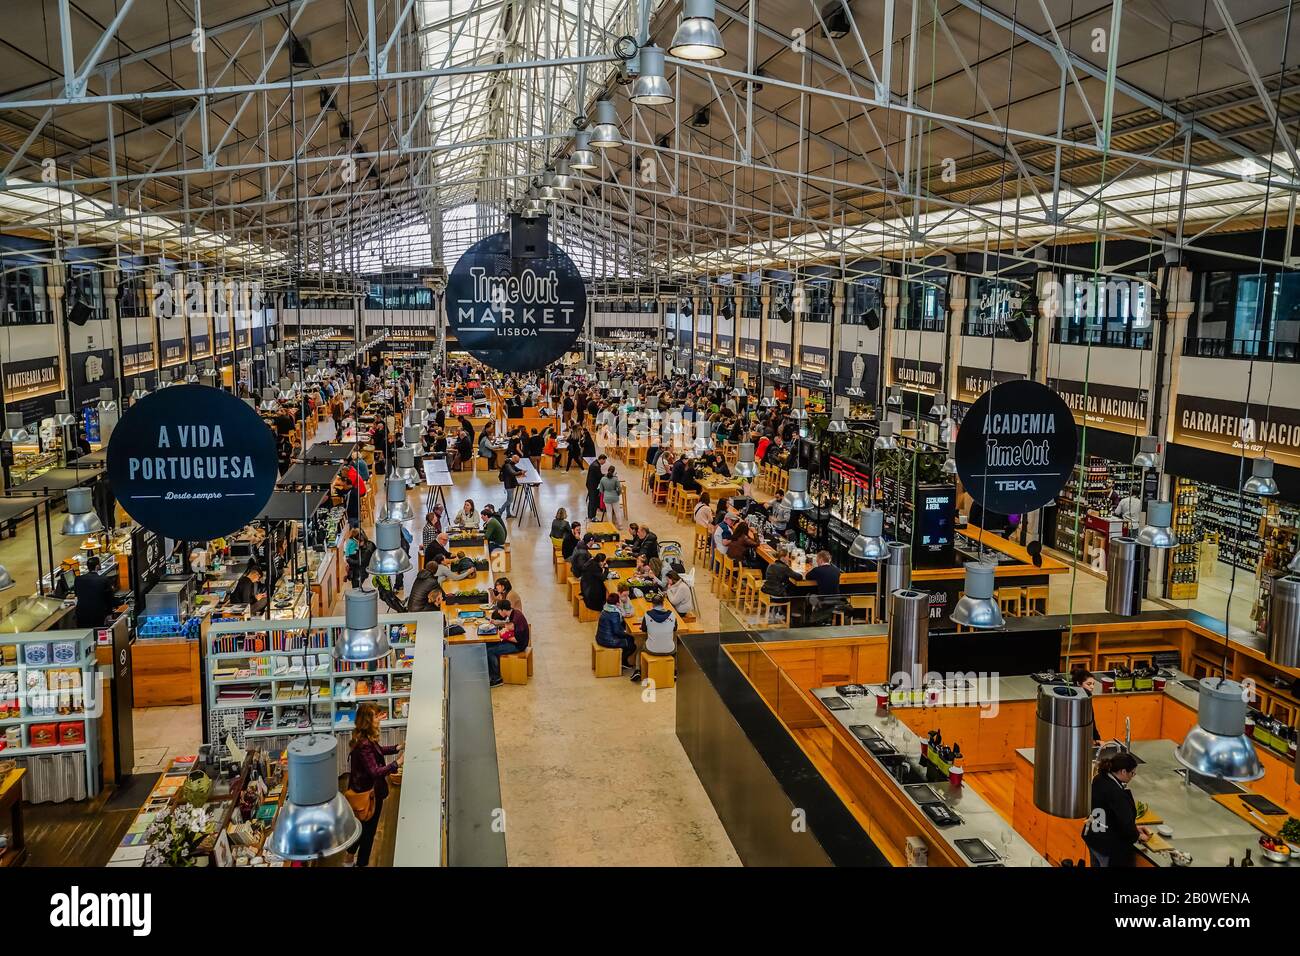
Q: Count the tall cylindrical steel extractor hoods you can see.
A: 5